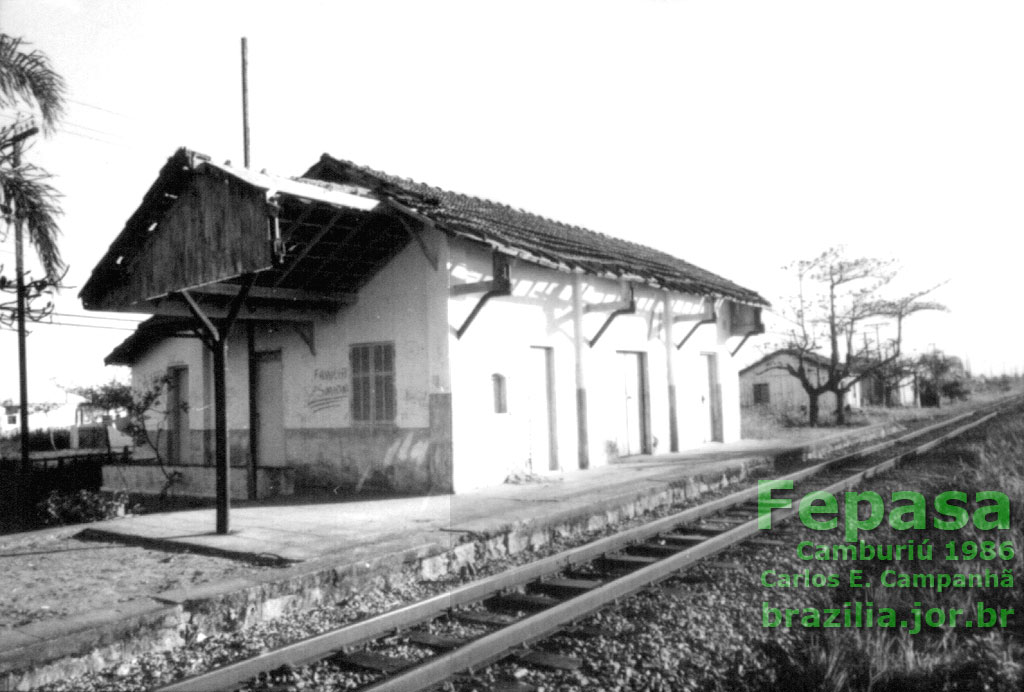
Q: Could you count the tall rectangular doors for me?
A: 5